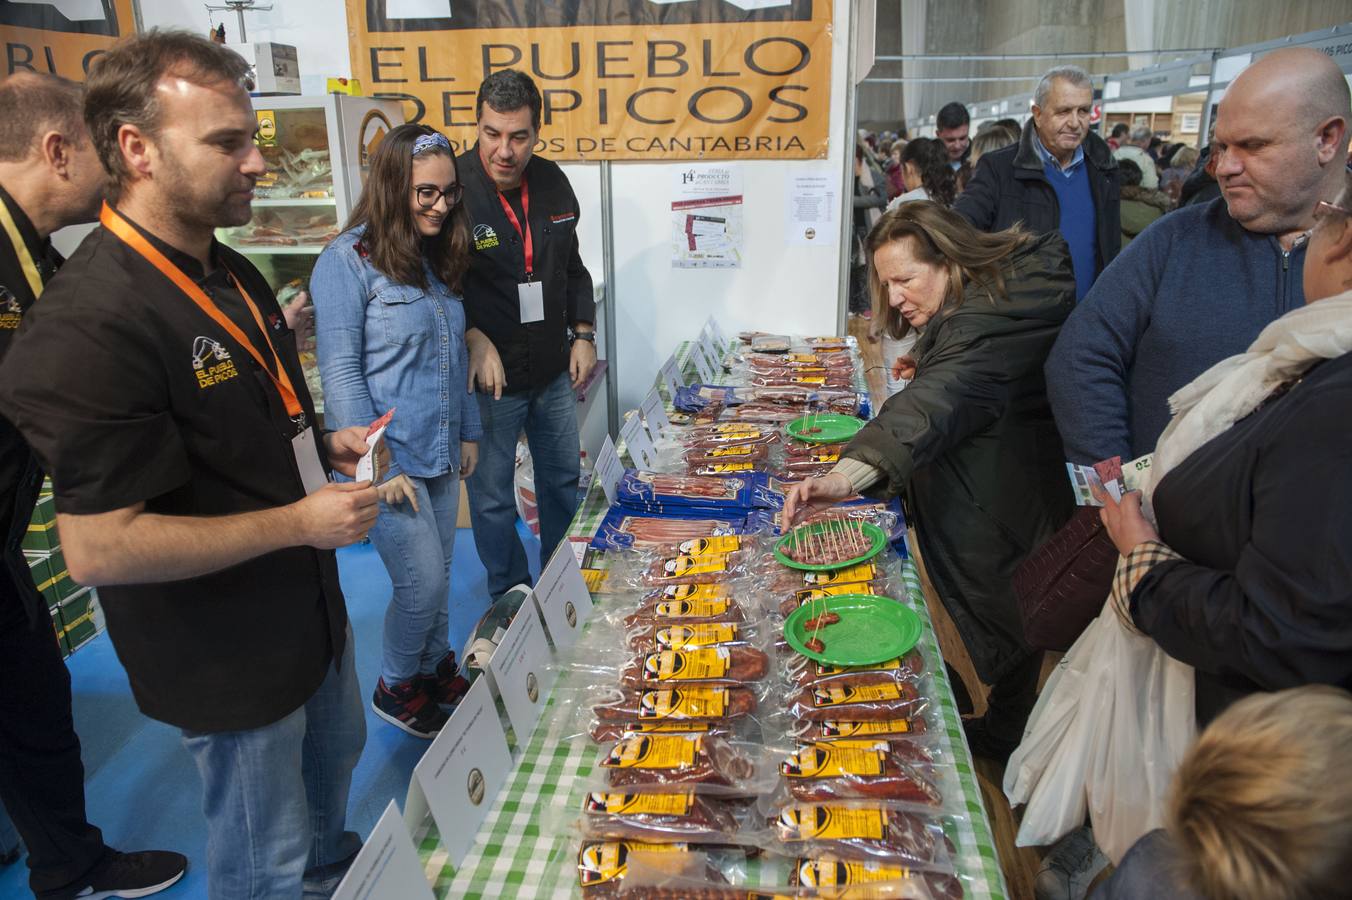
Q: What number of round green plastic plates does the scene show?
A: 3